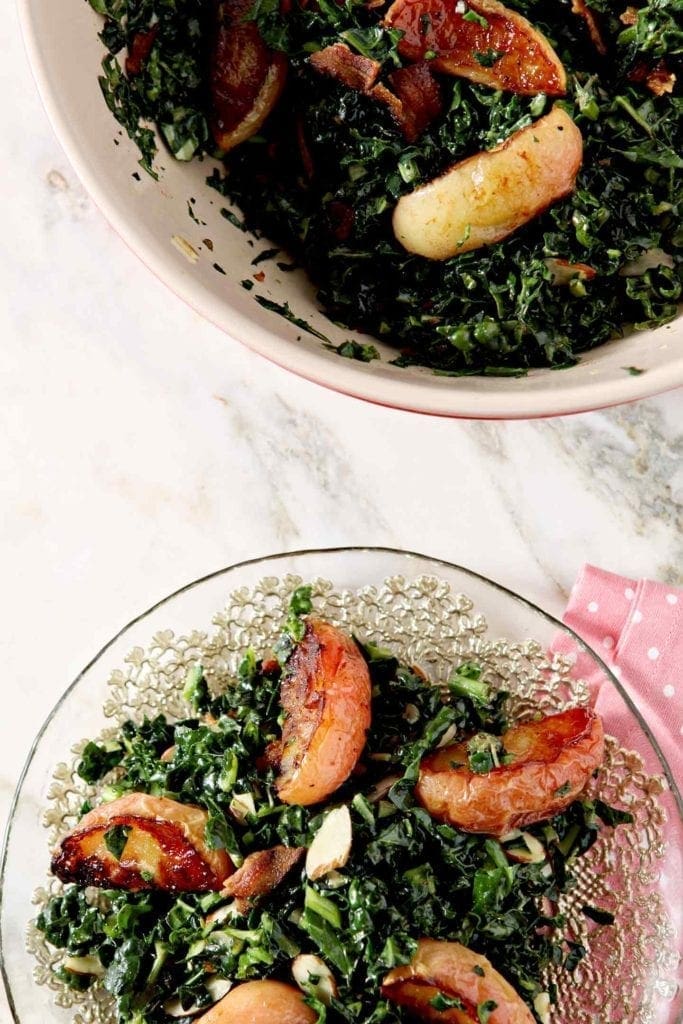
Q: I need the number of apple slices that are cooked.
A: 8